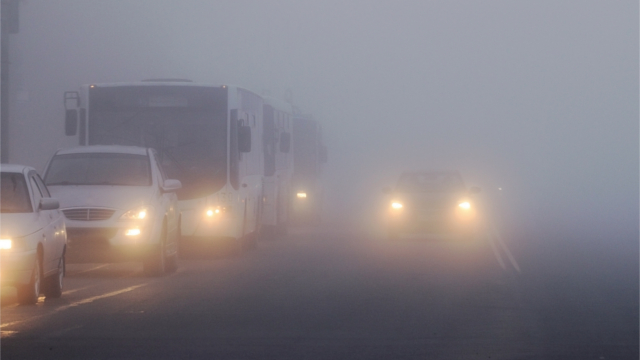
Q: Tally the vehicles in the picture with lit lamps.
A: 5